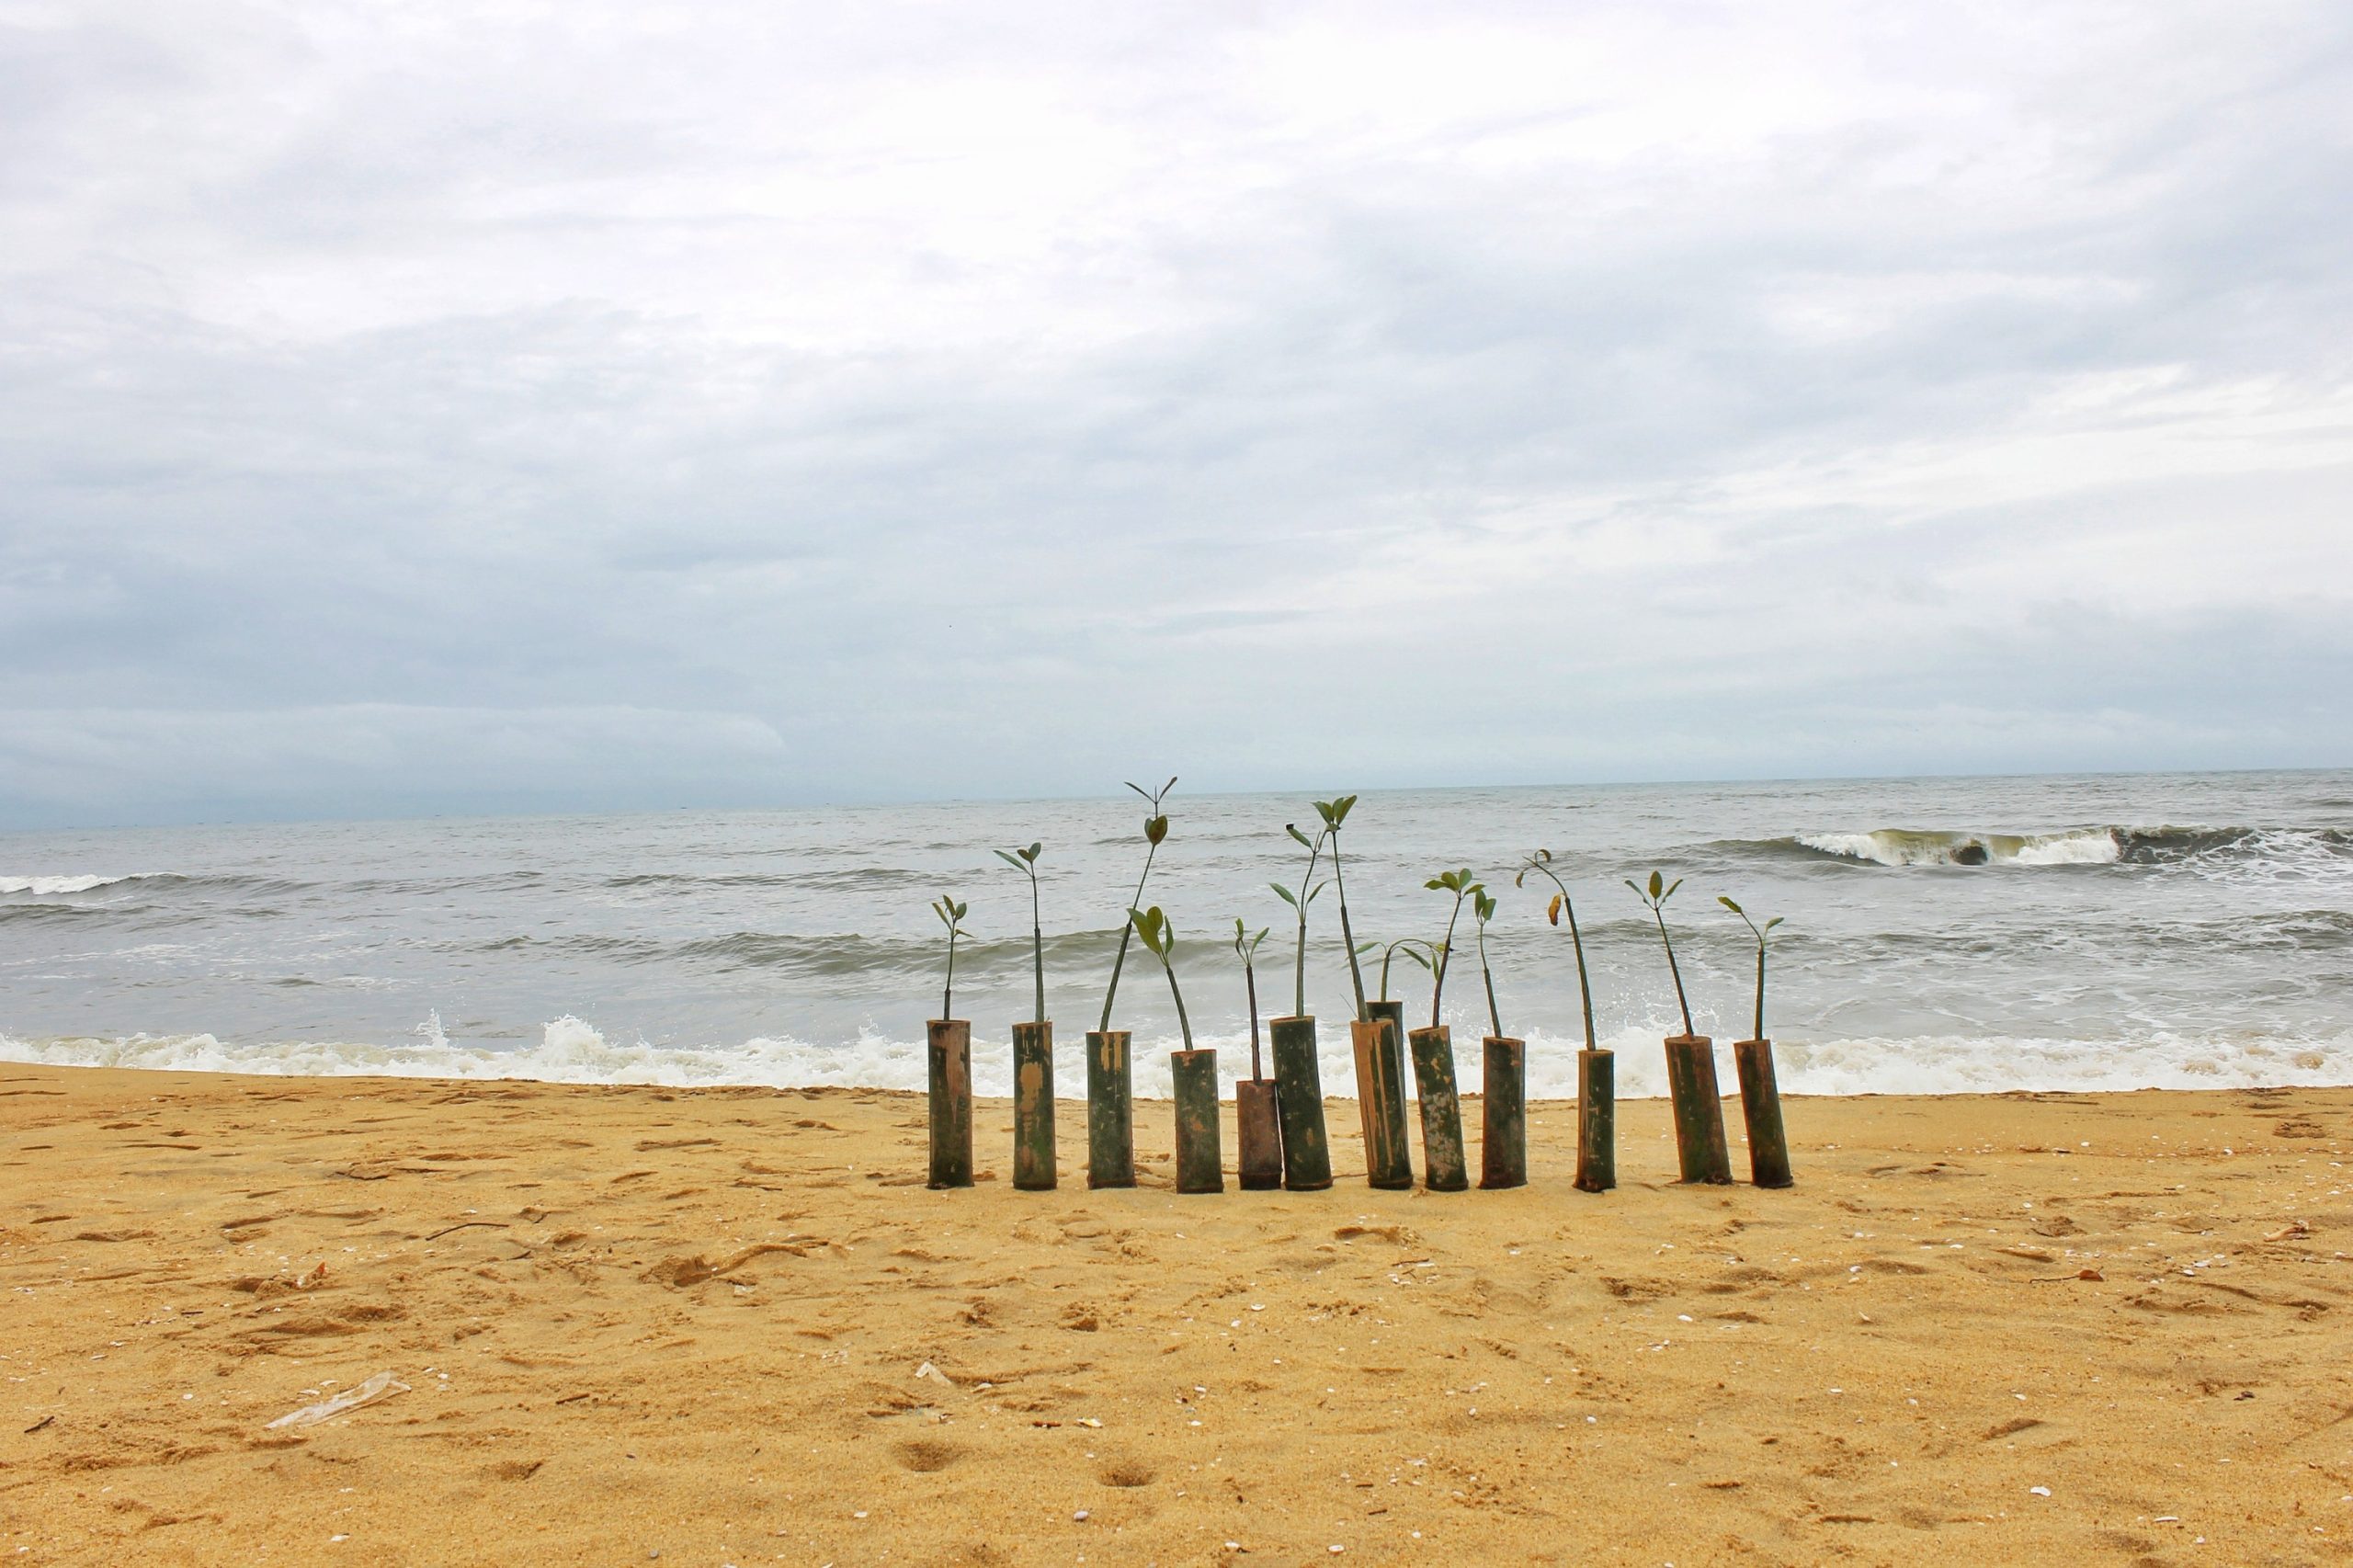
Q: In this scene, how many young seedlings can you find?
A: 13